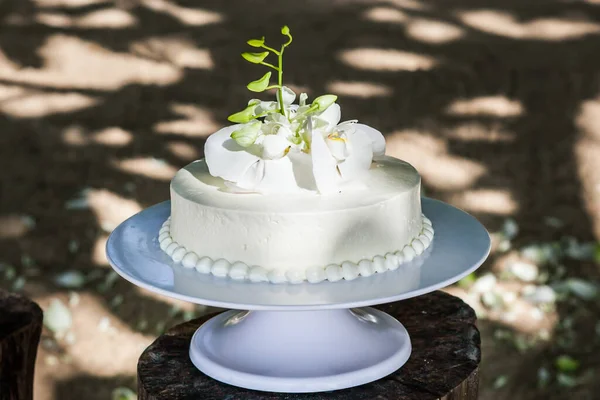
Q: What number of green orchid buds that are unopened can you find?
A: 7